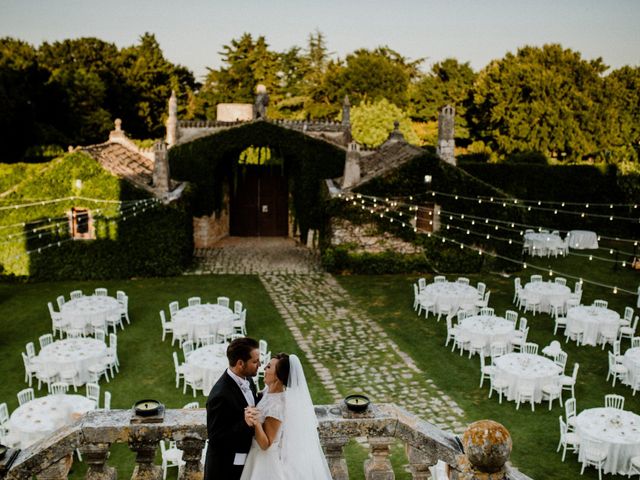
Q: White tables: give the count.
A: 14